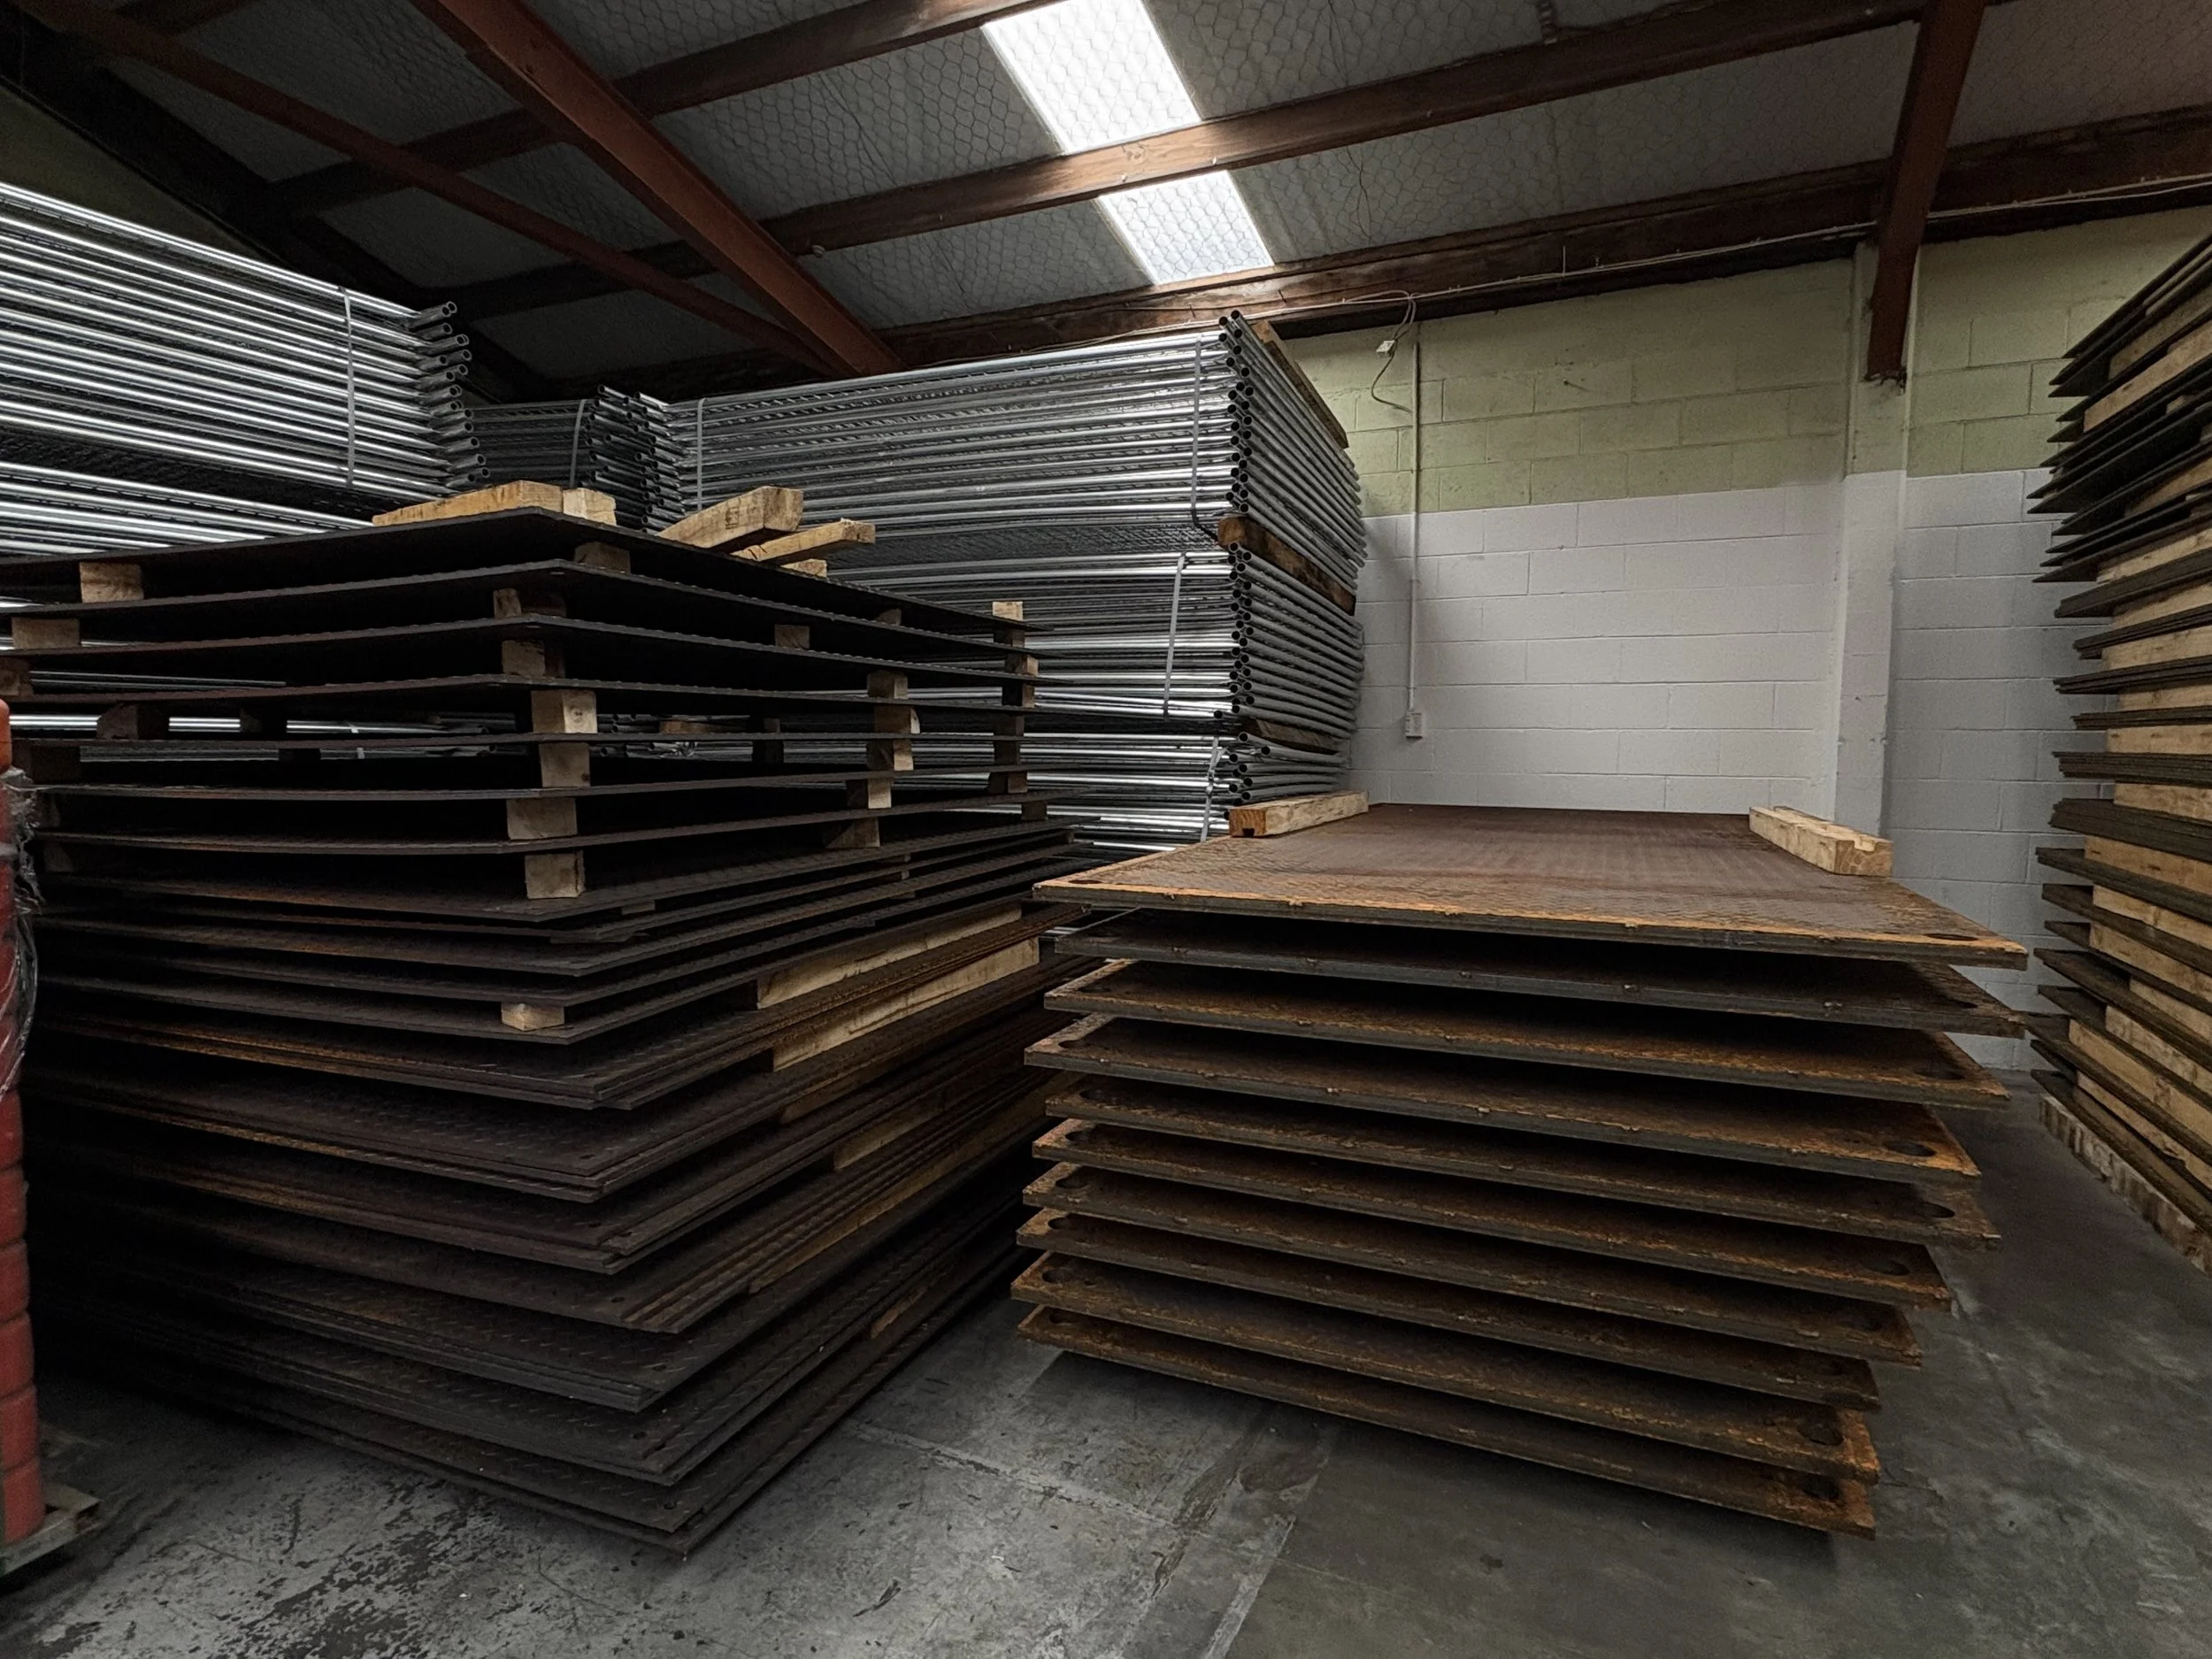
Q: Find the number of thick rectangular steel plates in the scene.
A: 10